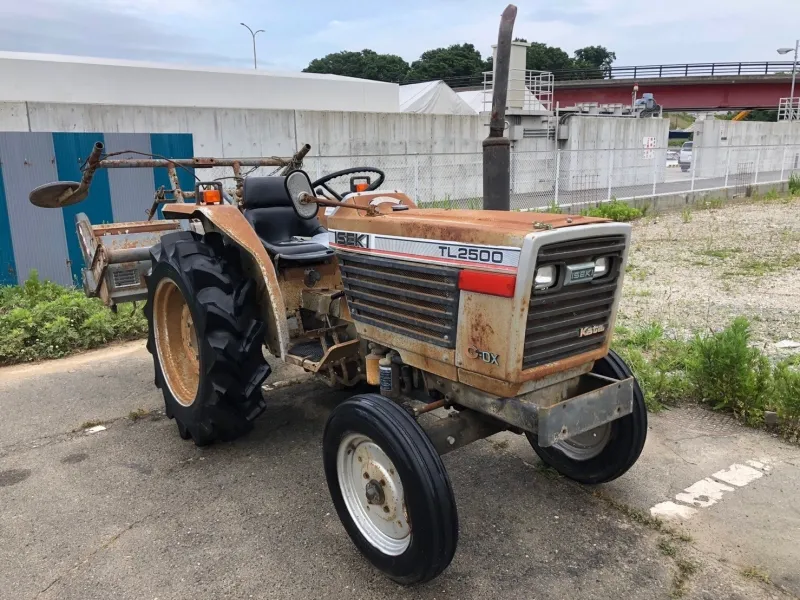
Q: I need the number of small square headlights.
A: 2